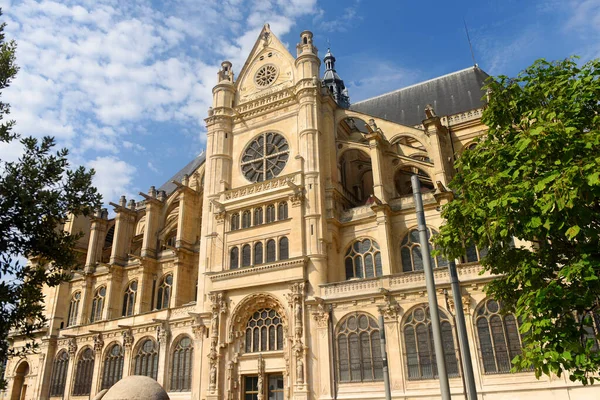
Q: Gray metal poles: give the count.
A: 3